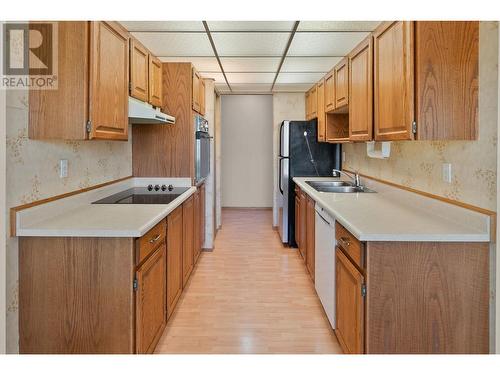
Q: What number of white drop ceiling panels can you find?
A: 15